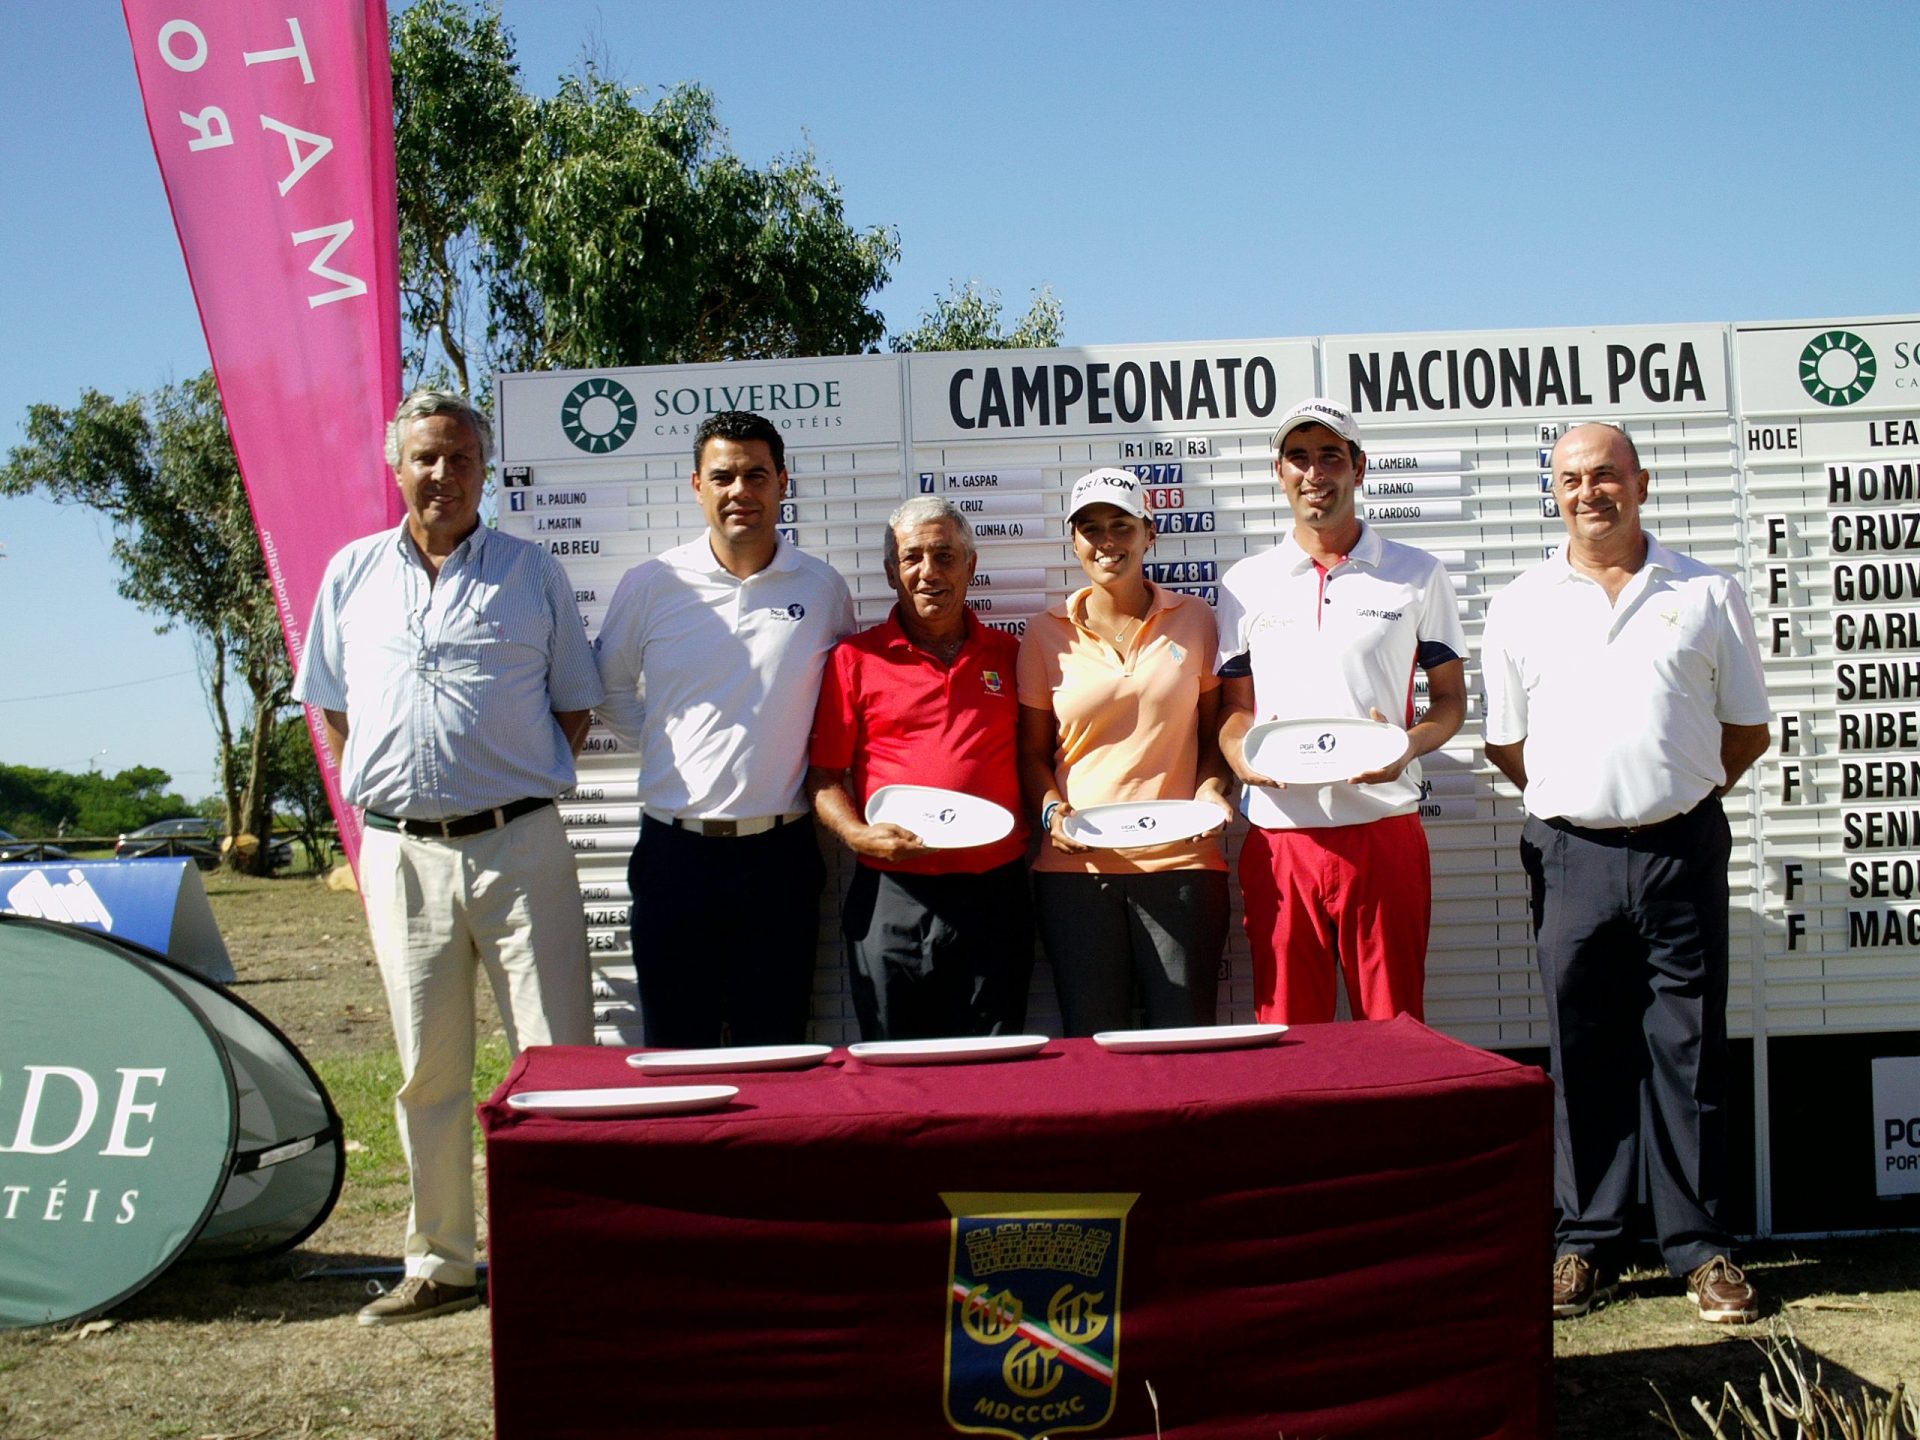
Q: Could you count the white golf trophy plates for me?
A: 7